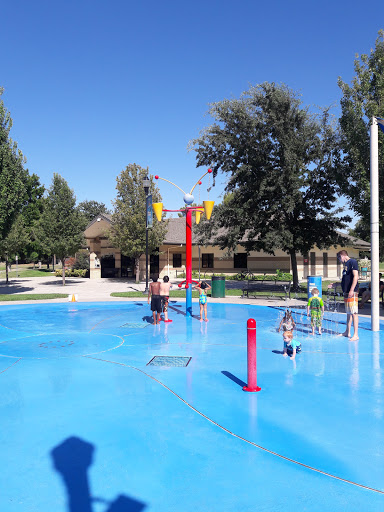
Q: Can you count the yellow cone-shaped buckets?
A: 3